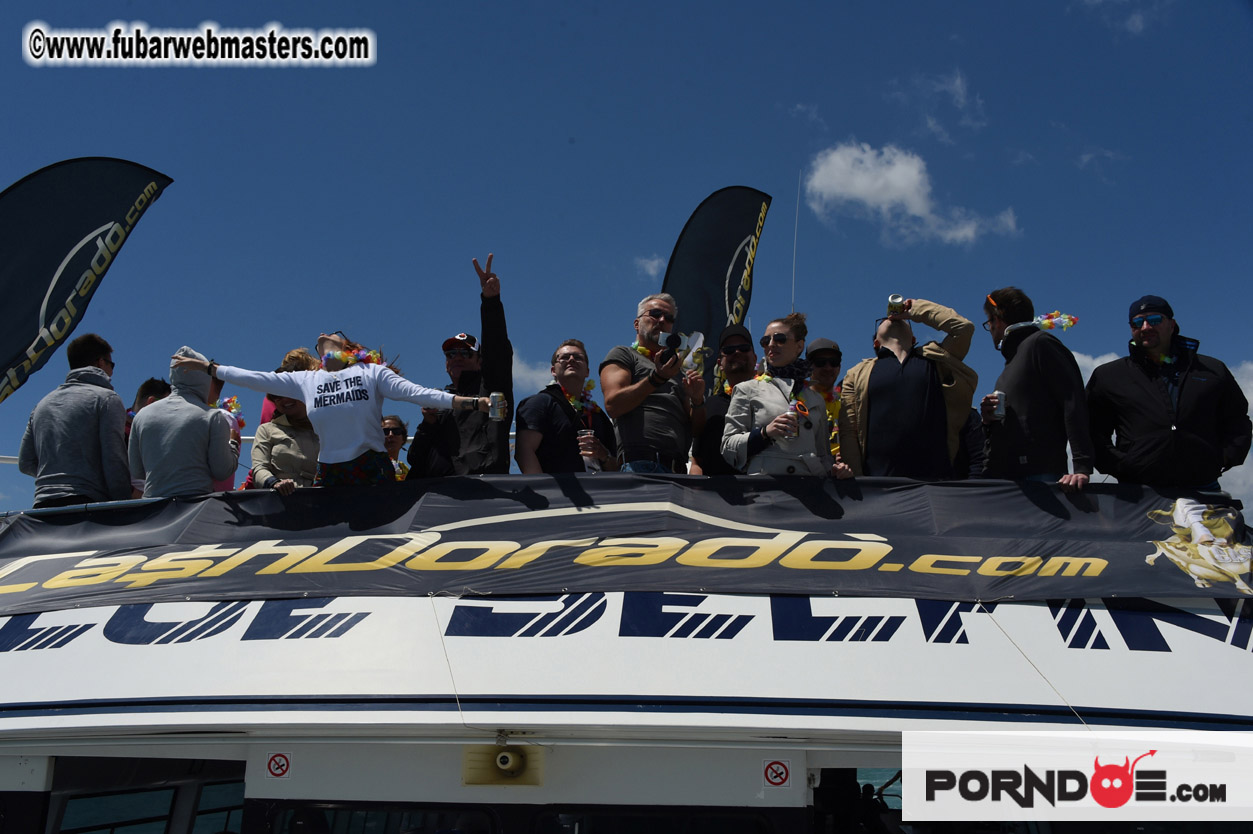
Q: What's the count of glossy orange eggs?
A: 0